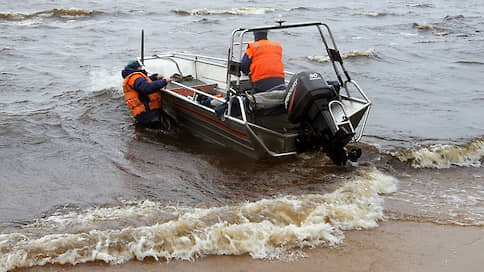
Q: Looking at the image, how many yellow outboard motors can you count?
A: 0